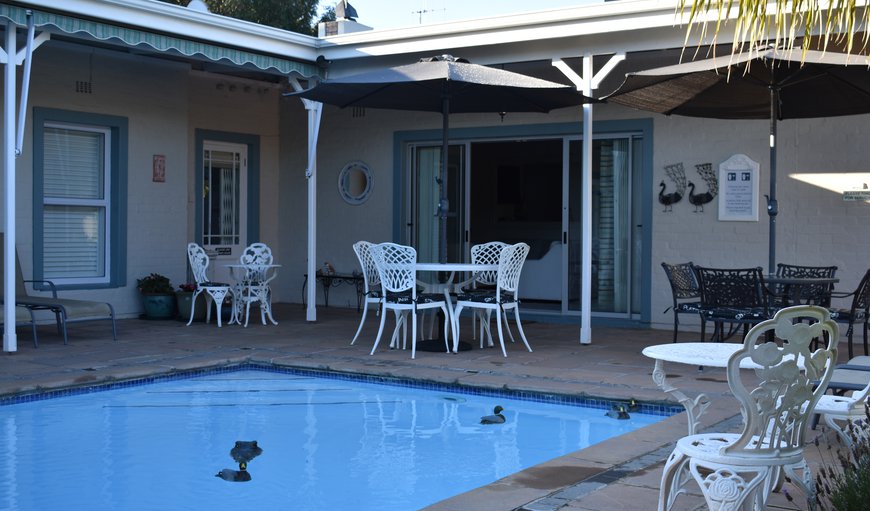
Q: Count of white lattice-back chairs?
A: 4